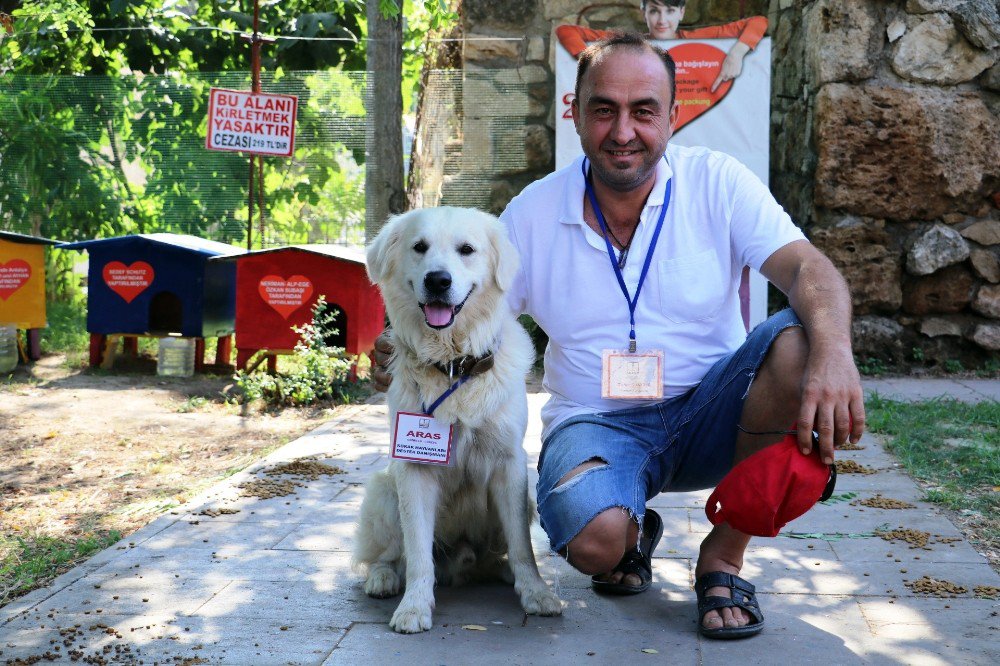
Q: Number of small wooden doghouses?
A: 3